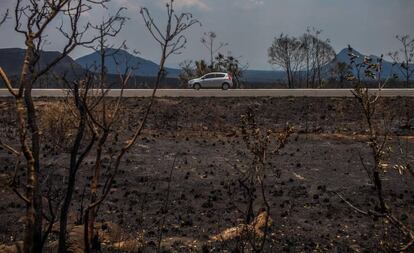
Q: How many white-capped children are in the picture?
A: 0